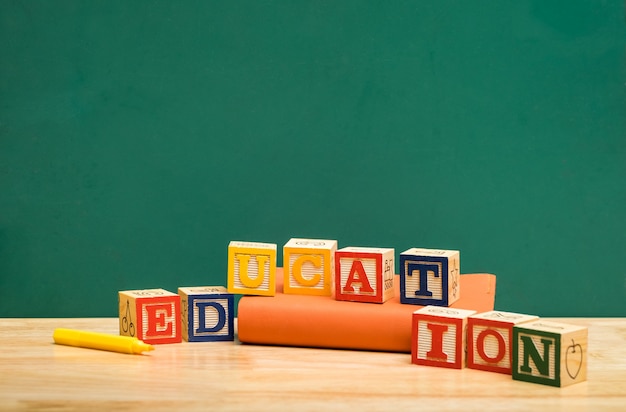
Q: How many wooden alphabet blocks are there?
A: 9